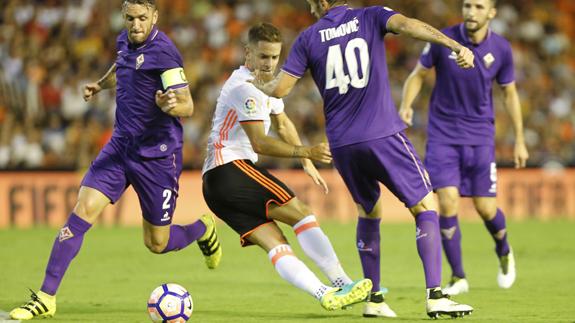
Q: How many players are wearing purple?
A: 3